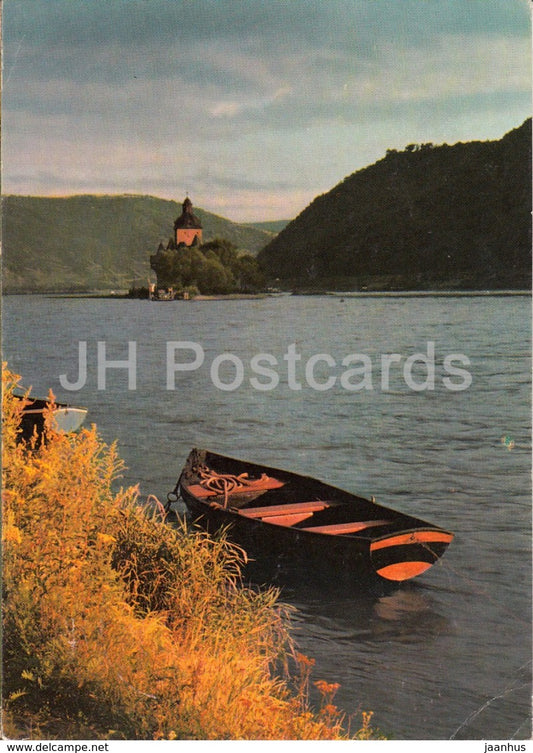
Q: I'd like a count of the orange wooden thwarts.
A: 3